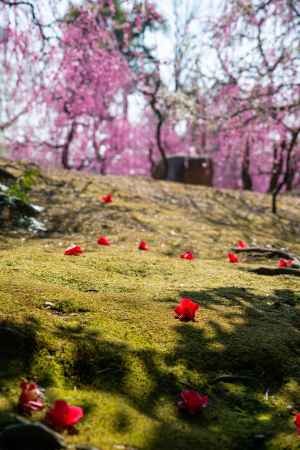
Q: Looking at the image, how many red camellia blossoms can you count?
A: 13